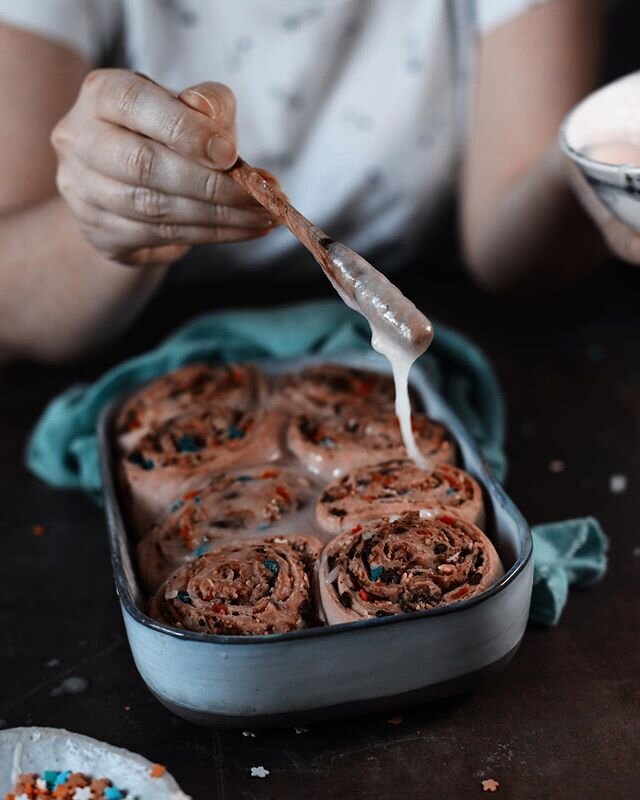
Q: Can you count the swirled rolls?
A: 8